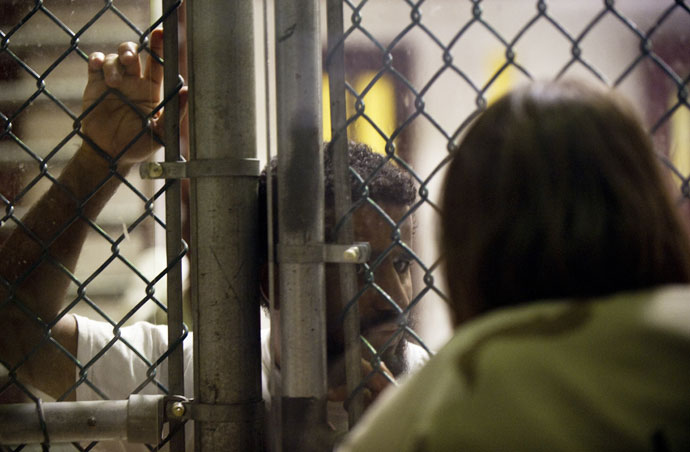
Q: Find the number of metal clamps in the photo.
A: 3